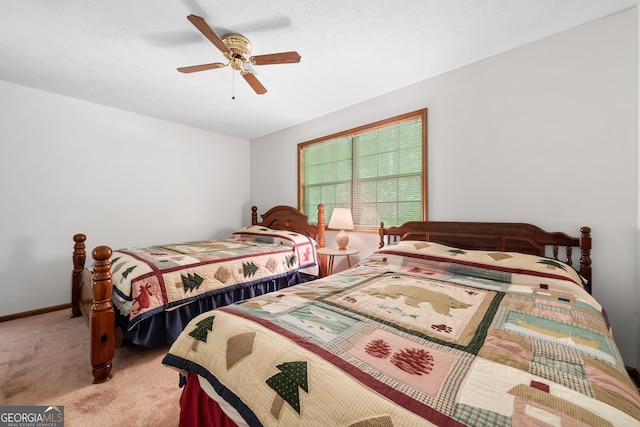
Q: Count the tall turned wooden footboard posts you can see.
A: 2